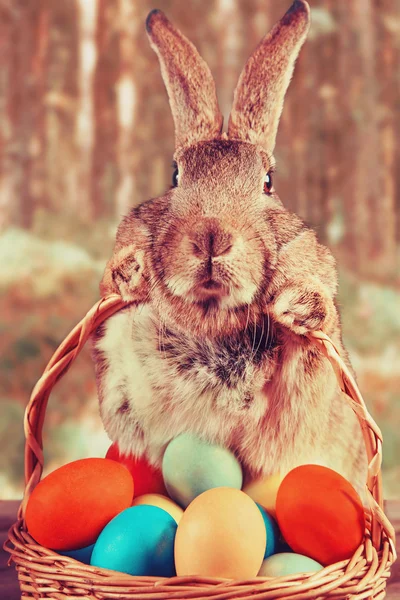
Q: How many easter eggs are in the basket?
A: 11